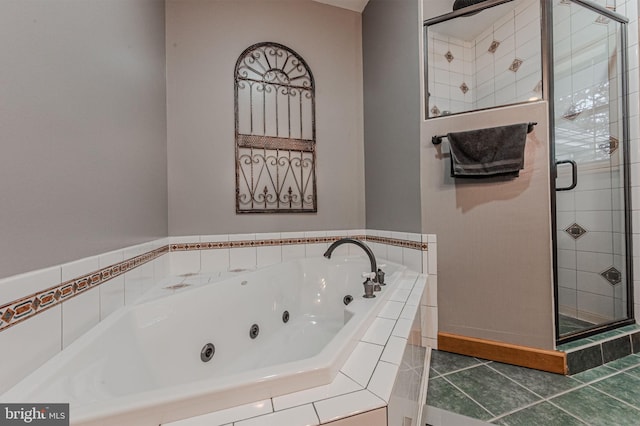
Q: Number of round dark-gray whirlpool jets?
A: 4